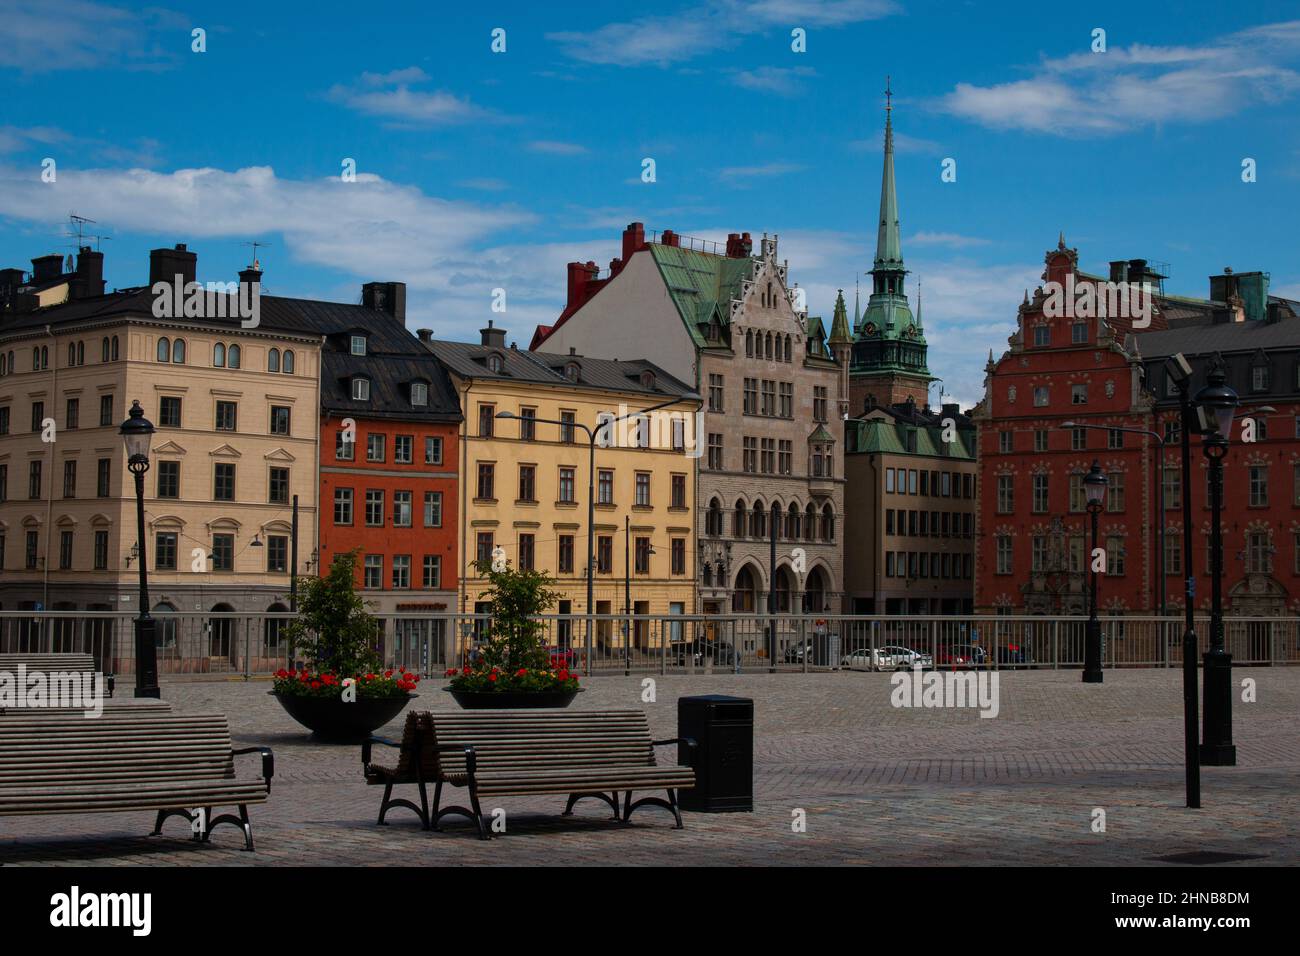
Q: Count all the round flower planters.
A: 2